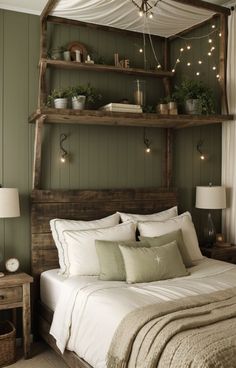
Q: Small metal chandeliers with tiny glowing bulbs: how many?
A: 1